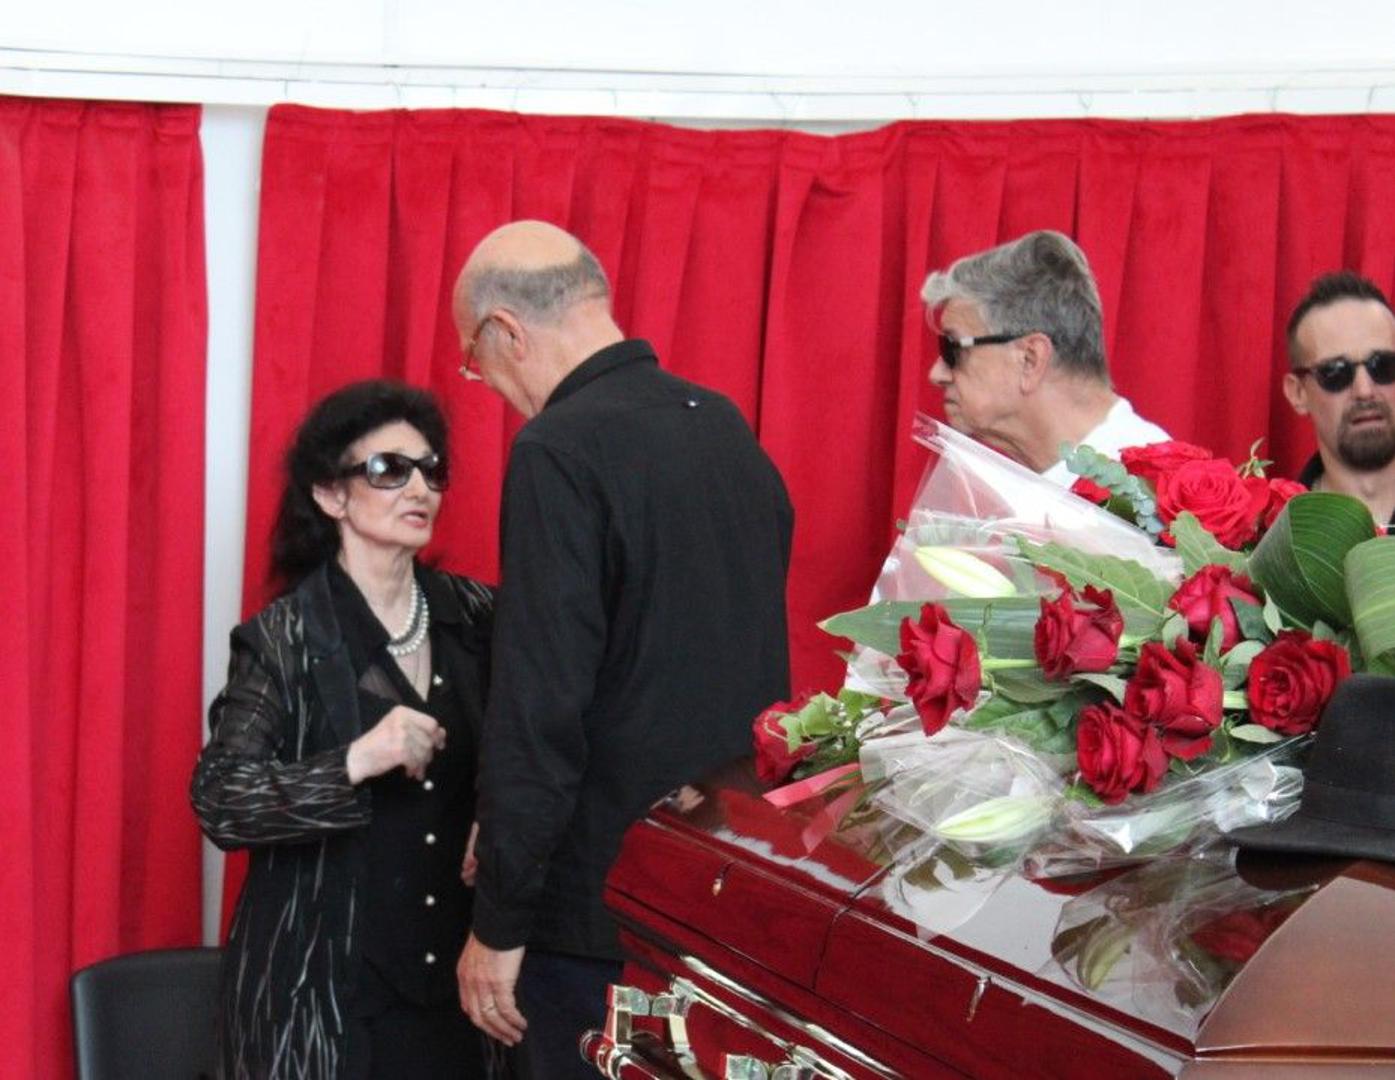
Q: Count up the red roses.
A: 11